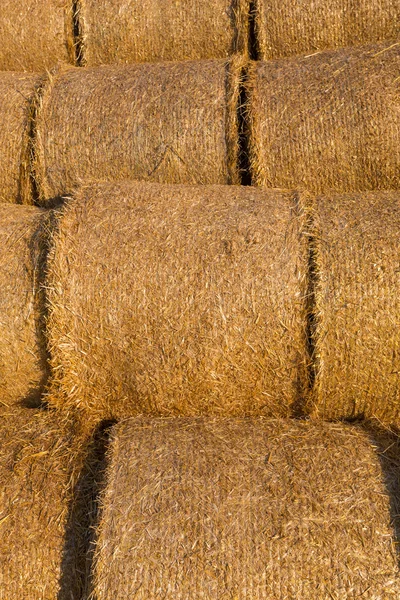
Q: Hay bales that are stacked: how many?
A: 11